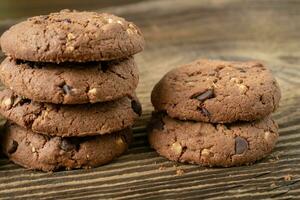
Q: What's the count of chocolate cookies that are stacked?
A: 6